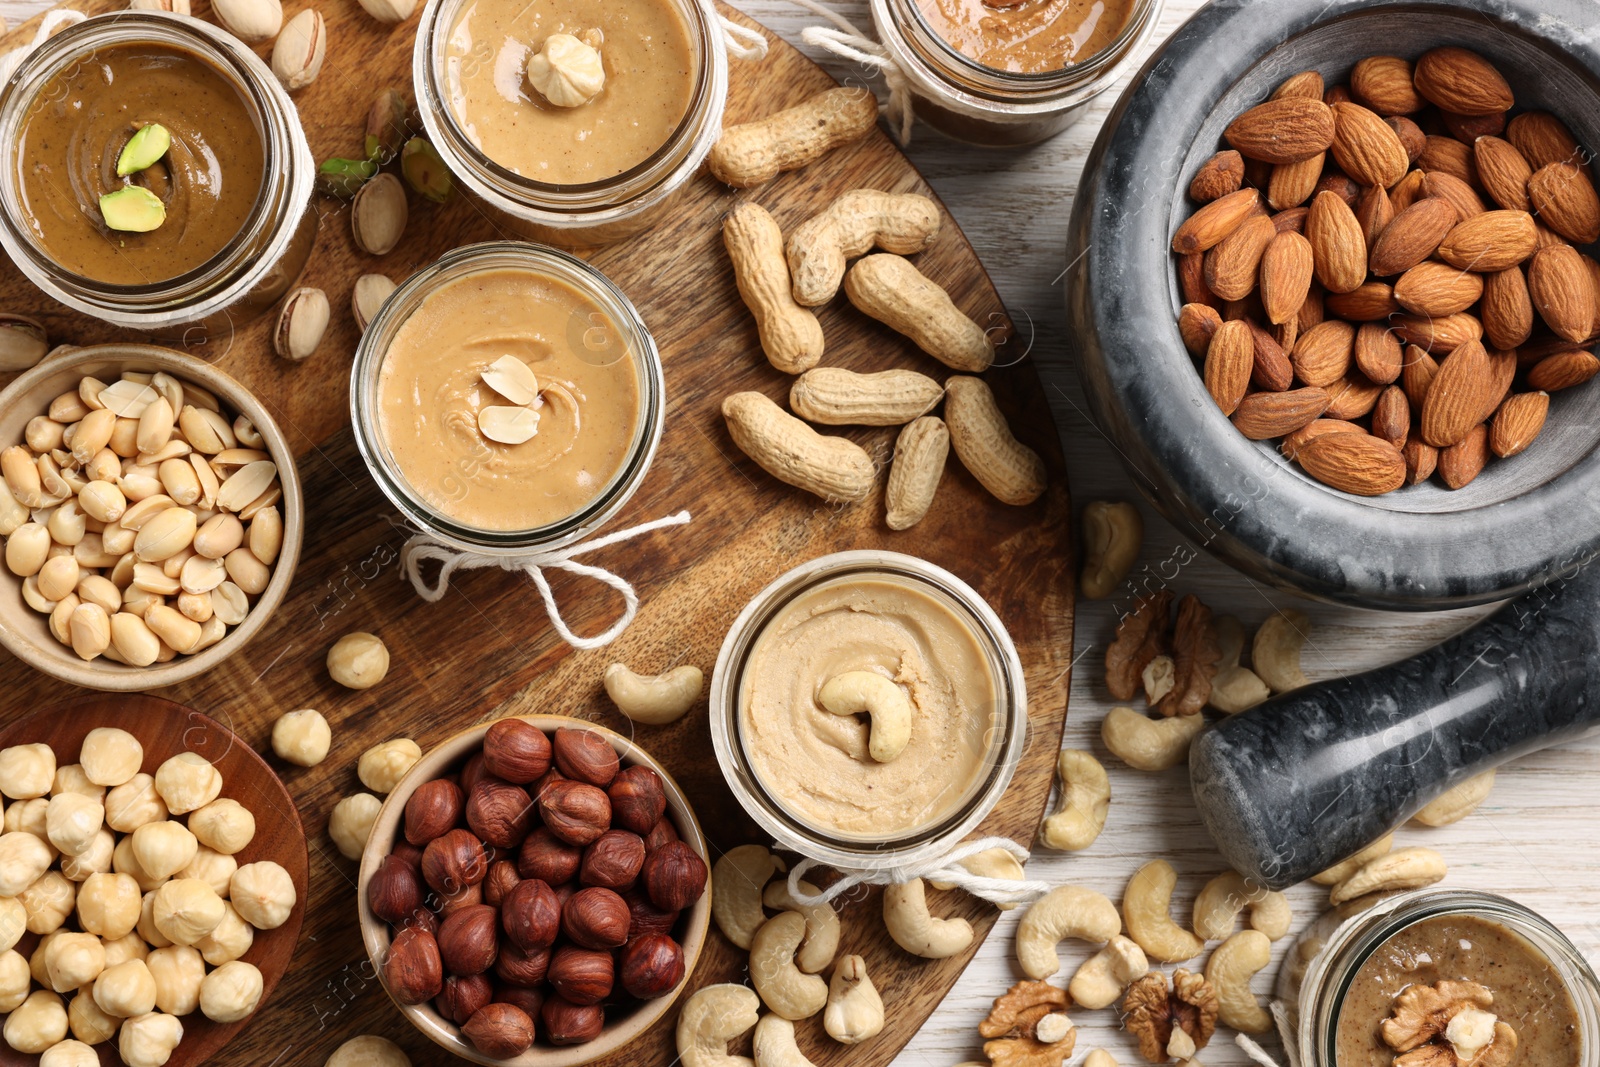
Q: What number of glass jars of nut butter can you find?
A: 6